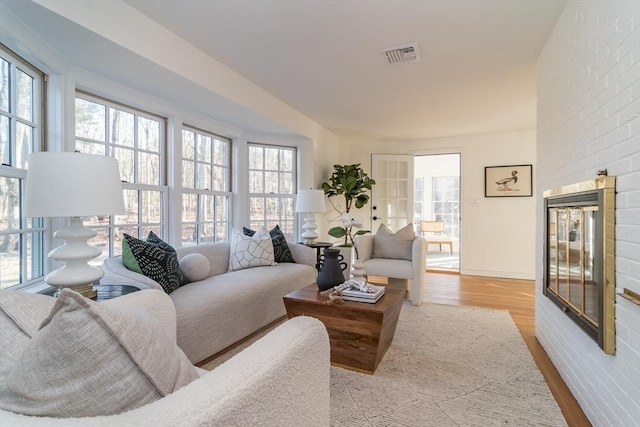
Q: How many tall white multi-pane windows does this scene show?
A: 4